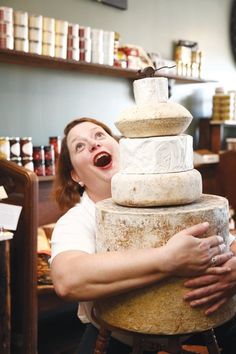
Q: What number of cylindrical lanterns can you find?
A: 0